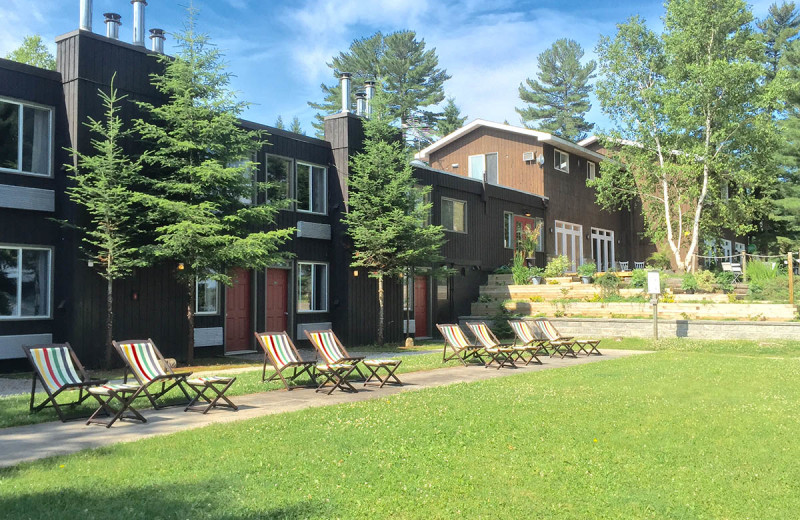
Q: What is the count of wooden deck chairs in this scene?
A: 8